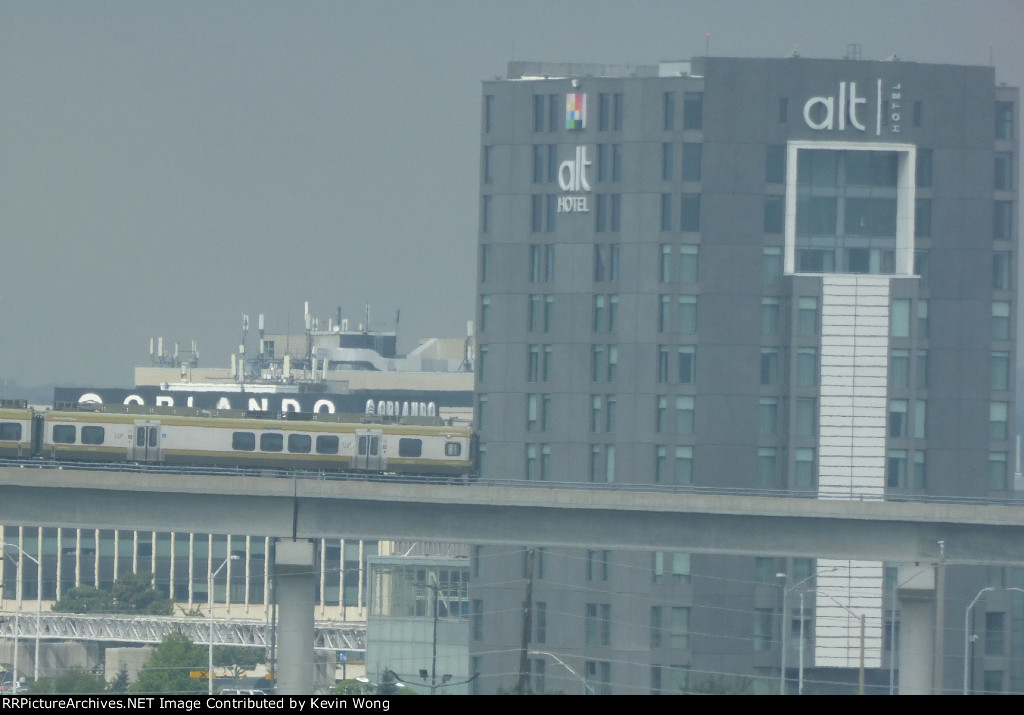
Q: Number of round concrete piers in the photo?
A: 2